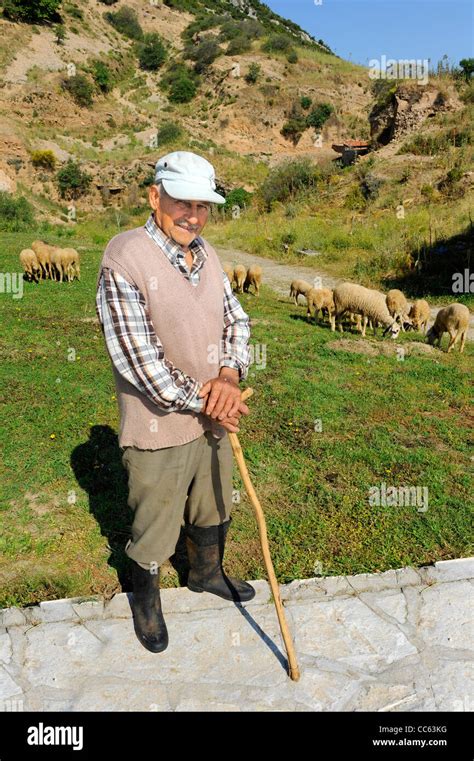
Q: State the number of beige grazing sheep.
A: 13